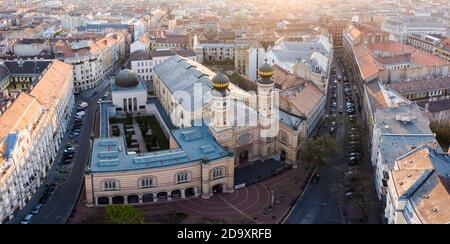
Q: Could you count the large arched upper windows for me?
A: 4